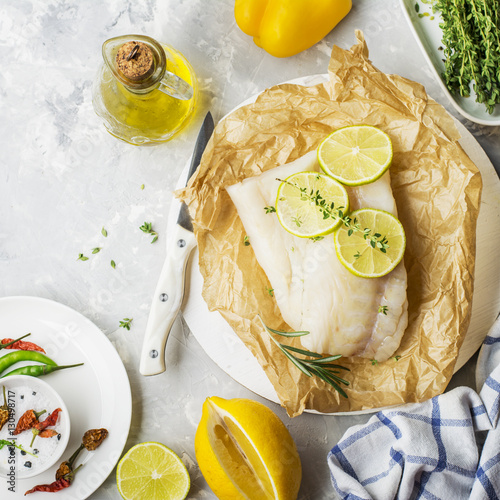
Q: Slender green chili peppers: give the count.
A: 2